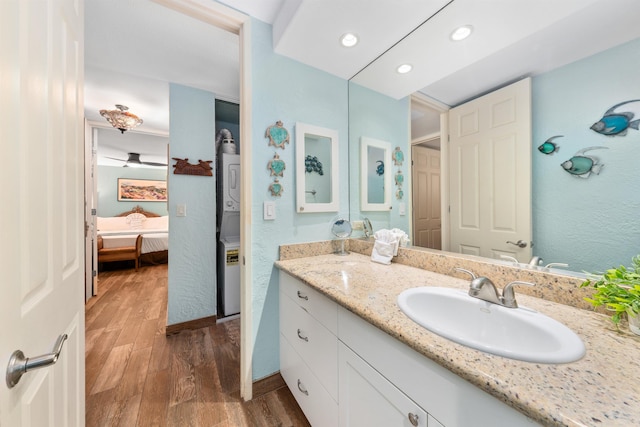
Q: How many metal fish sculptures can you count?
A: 3